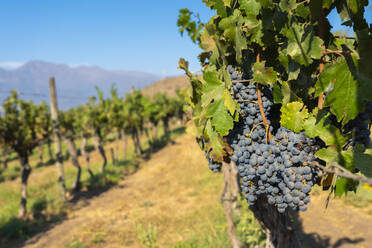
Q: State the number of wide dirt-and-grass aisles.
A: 1